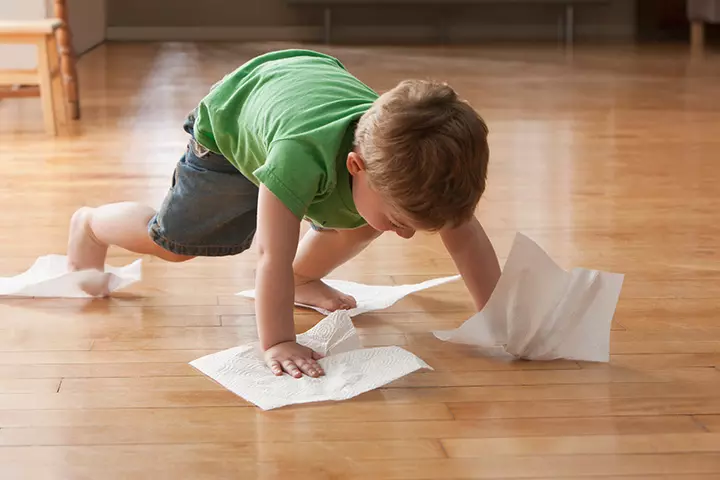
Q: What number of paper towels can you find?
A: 4